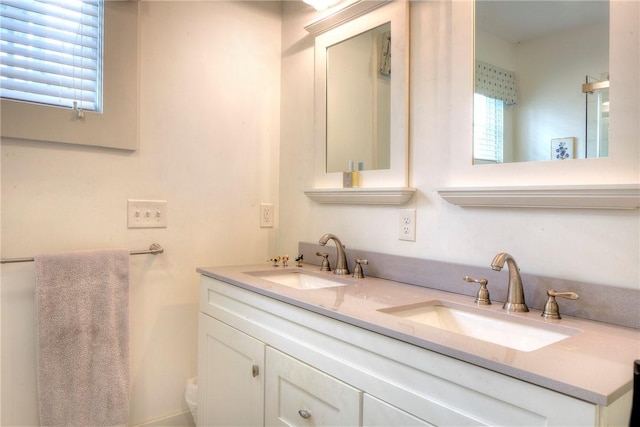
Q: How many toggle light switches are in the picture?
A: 3